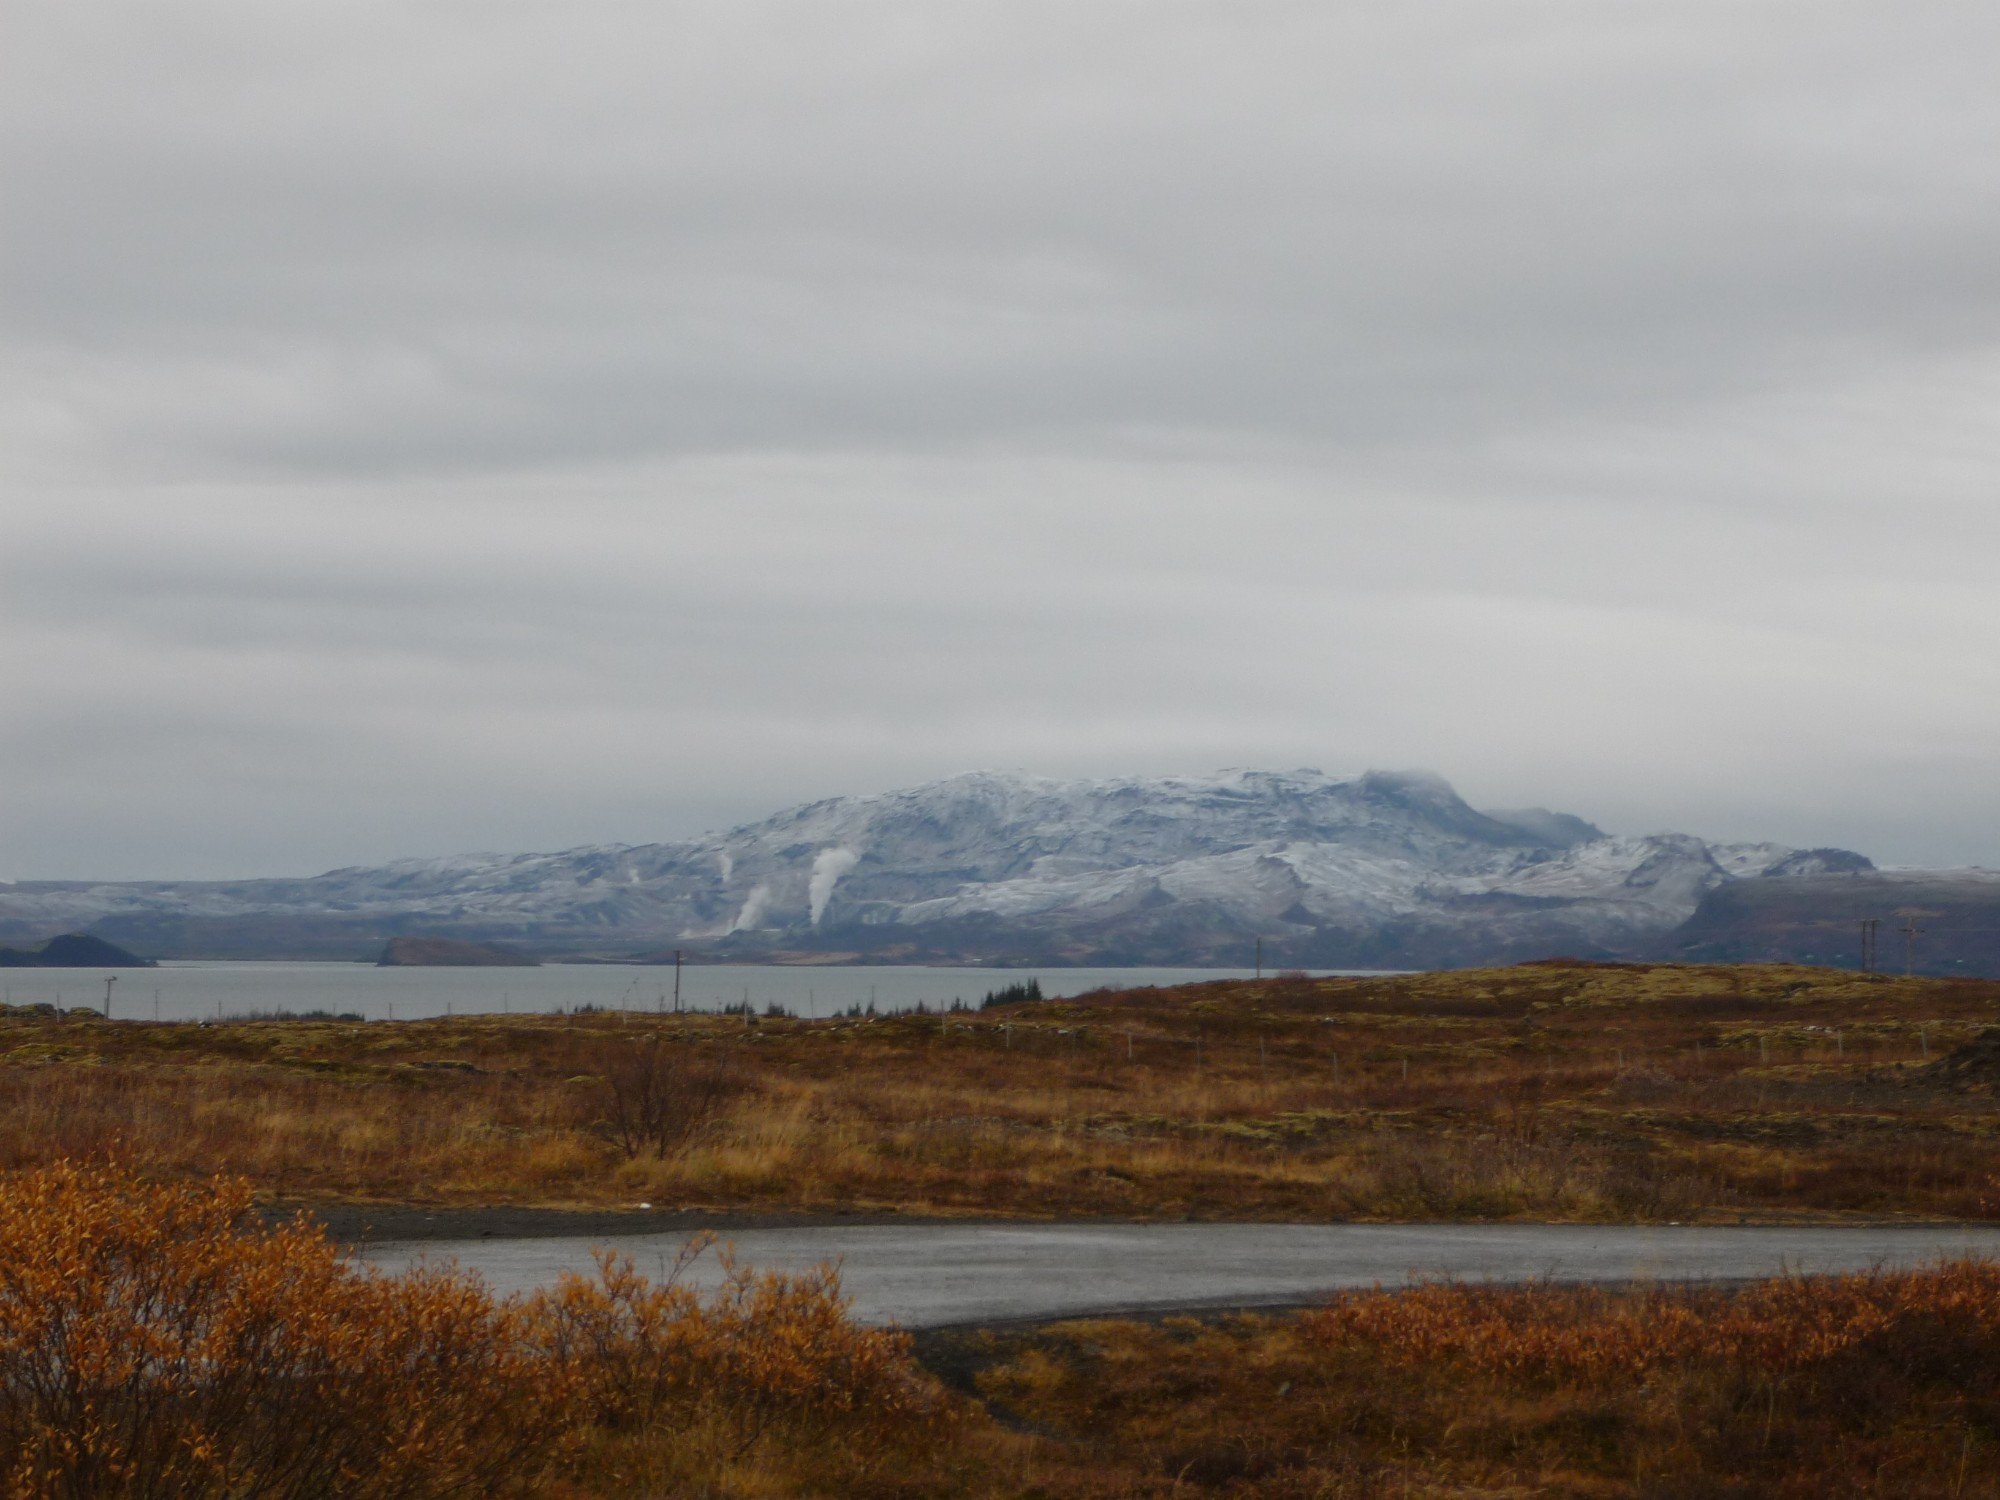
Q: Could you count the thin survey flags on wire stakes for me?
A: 0